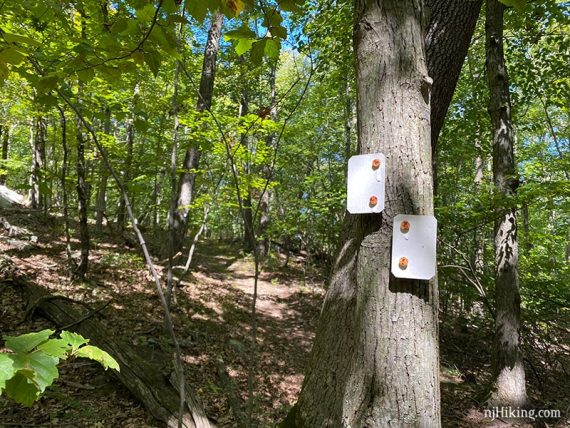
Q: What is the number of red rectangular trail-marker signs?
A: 0